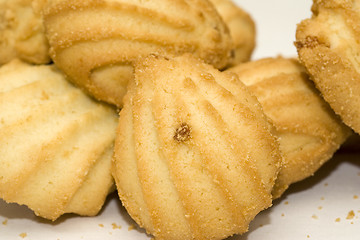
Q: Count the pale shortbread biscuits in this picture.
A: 7